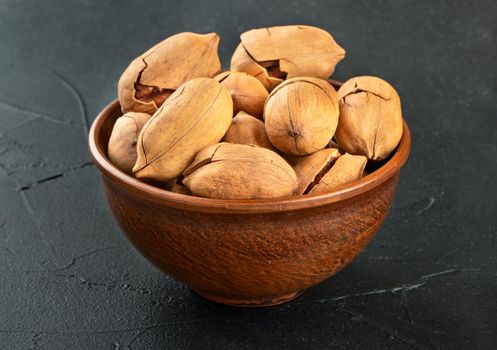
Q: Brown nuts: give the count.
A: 10